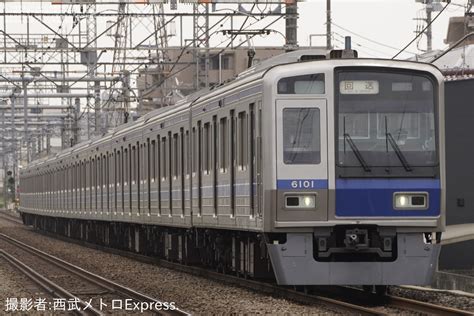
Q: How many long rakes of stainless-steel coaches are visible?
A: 1